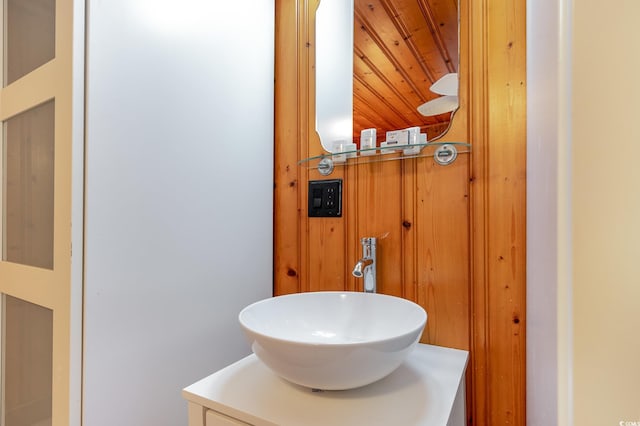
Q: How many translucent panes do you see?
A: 3